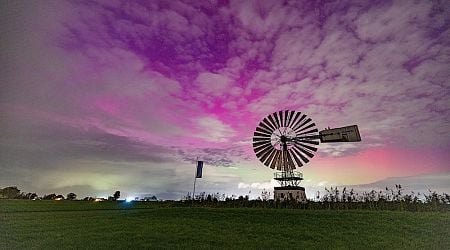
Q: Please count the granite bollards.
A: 0